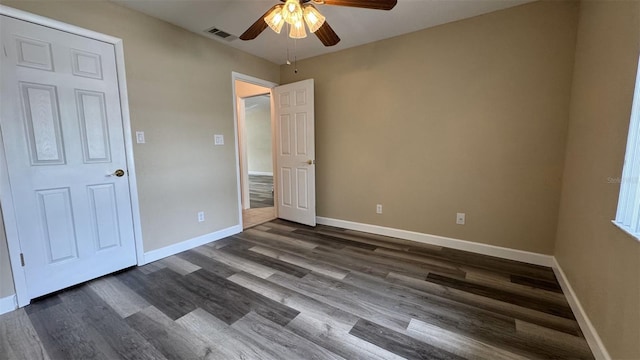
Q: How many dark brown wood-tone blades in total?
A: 3